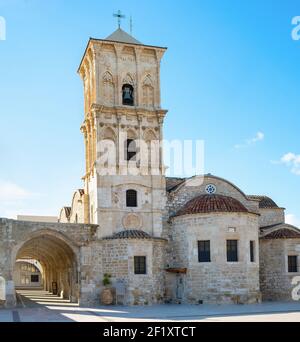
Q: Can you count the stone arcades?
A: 1